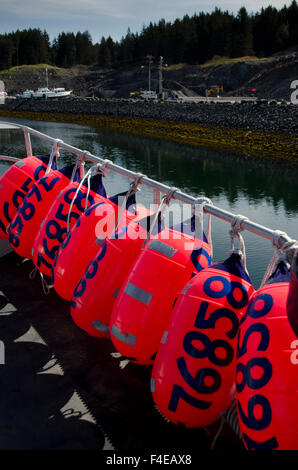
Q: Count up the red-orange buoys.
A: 8